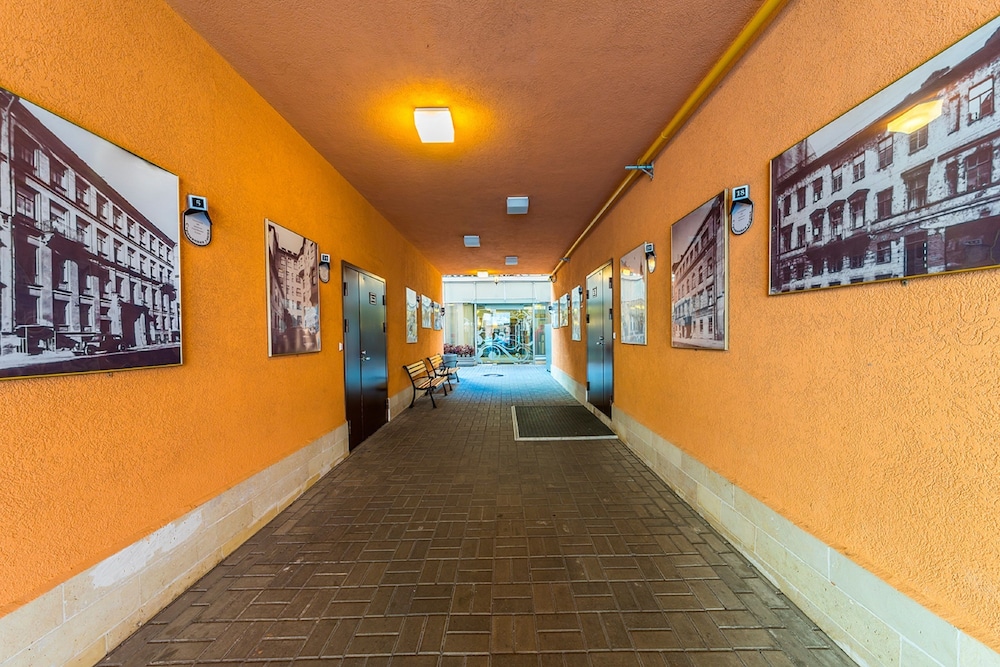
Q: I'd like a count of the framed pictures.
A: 11